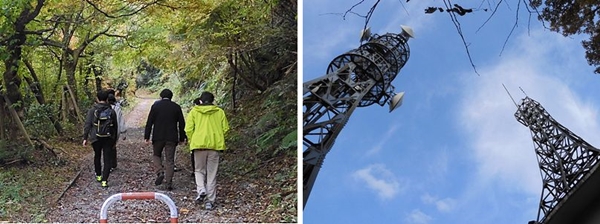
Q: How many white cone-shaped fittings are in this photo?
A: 3